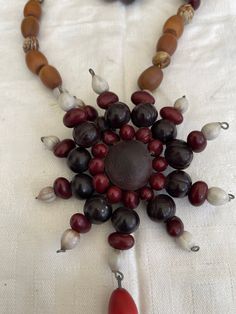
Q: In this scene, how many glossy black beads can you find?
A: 12